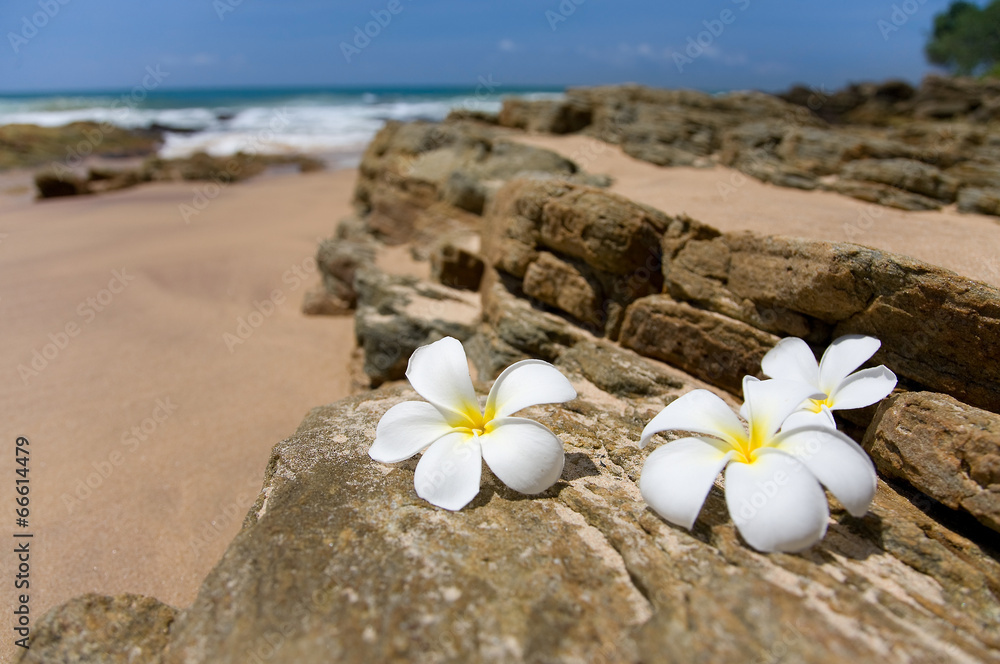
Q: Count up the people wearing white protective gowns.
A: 0